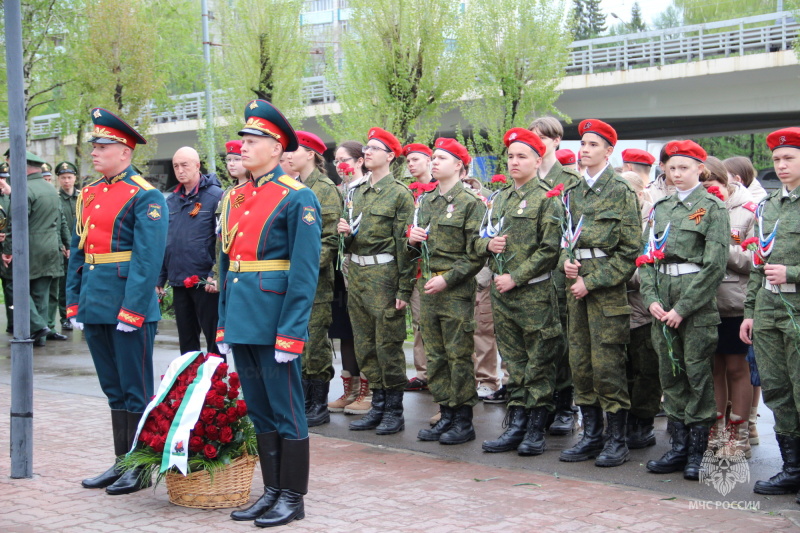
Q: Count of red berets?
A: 11